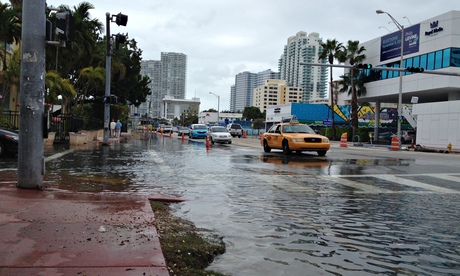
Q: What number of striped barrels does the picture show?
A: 2